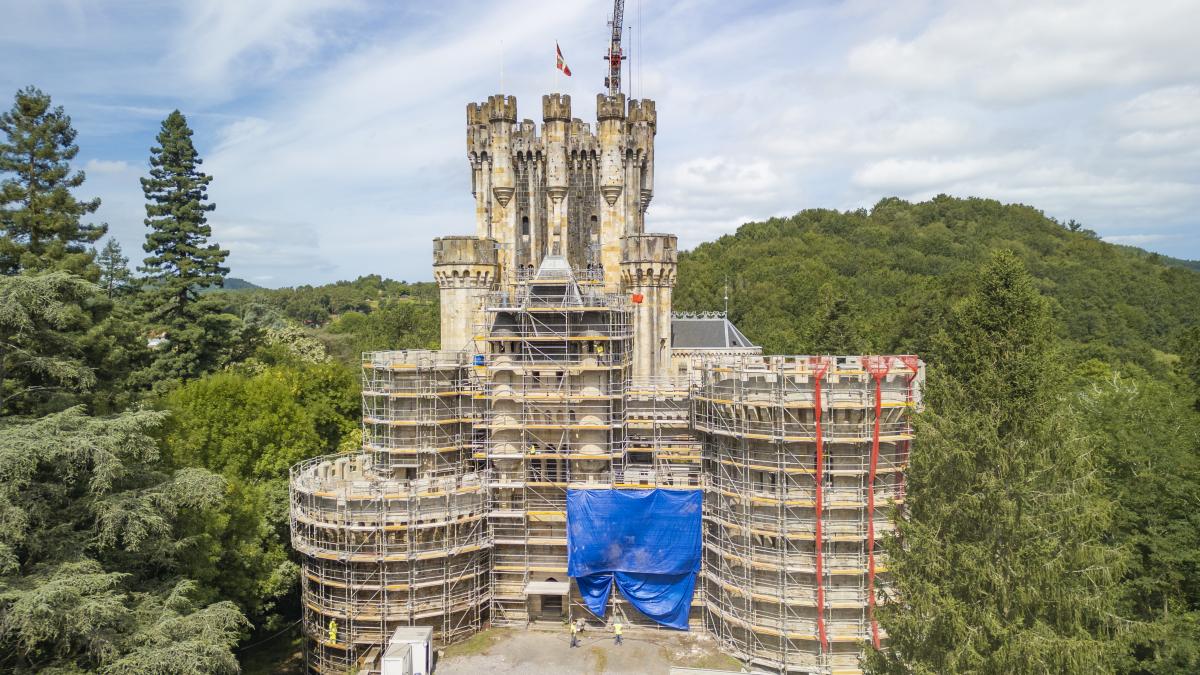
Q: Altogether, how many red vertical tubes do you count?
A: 3